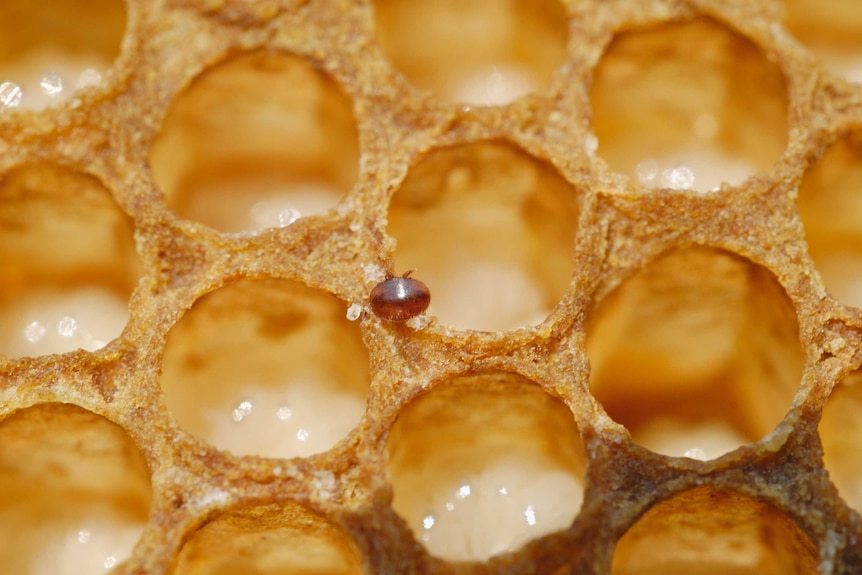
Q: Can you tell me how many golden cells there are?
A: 15